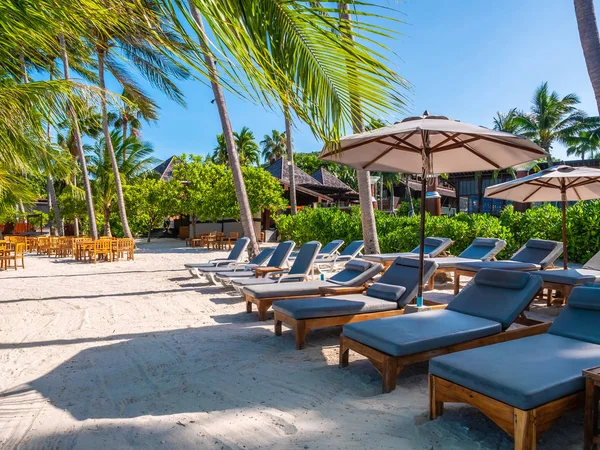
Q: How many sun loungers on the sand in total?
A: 14